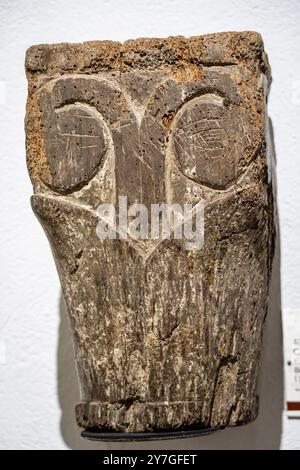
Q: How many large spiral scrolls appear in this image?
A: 2